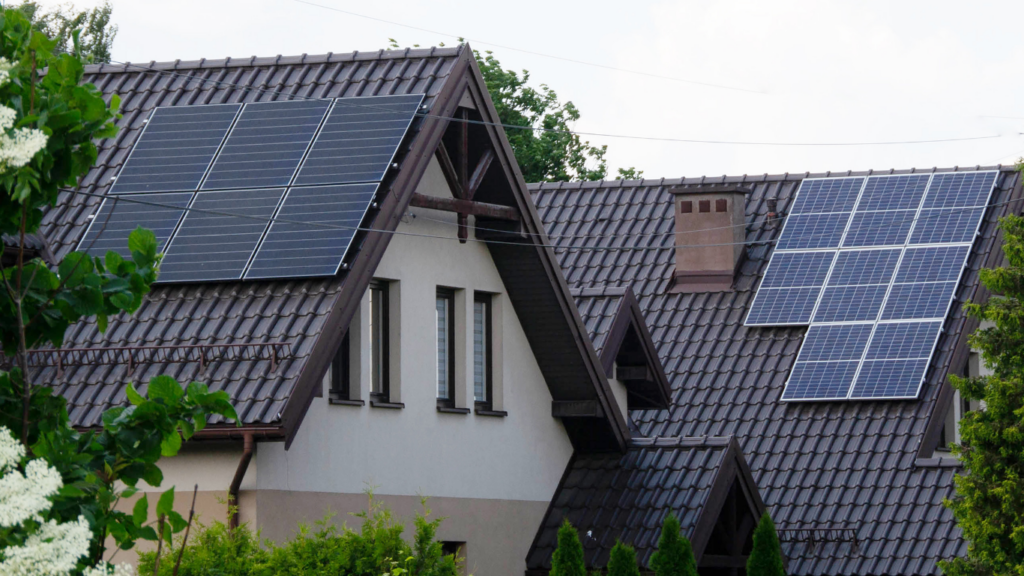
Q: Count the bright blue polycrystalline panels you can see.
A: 8